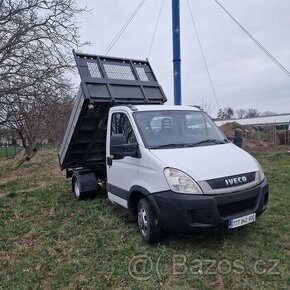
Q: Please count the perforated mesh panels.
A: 3